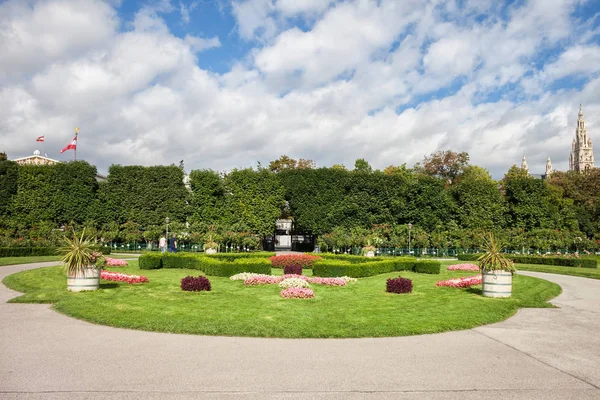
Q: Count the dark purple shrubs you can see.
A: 3